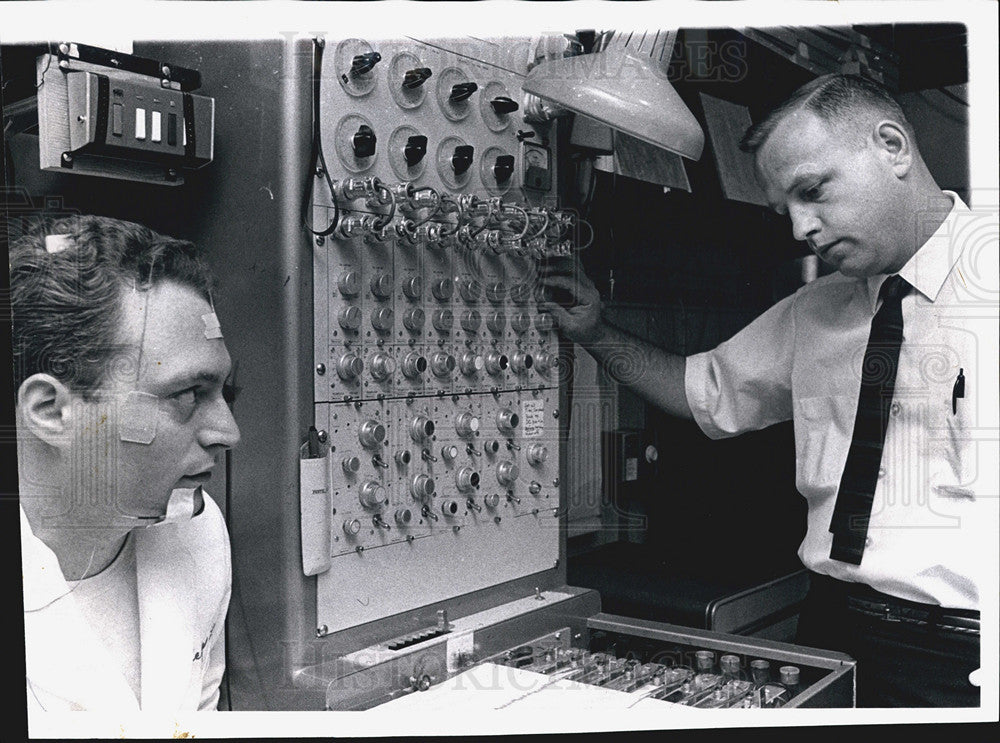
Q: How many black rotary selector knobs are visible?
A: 8